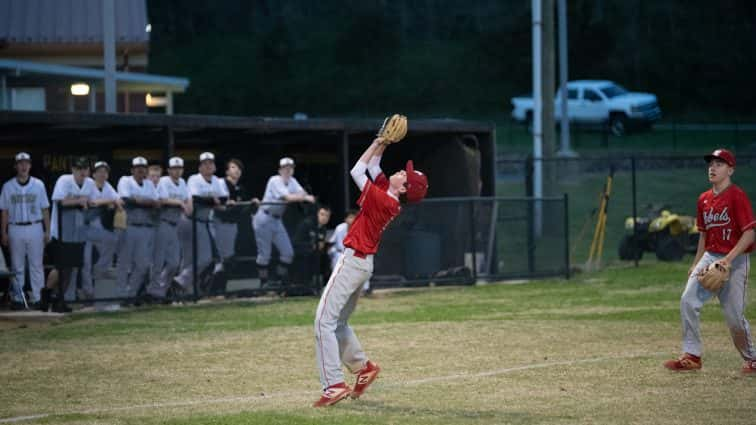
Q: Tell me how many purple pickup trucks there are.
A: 0